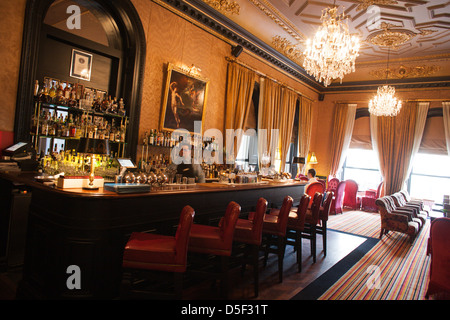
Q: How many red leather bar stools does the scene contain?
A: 7